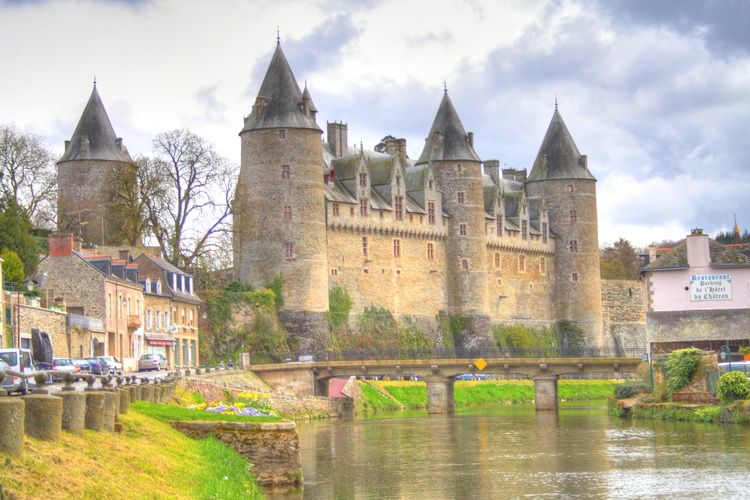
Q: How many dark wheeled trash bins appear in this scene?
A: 0